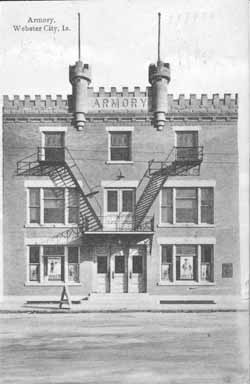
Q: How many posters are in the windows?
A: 6